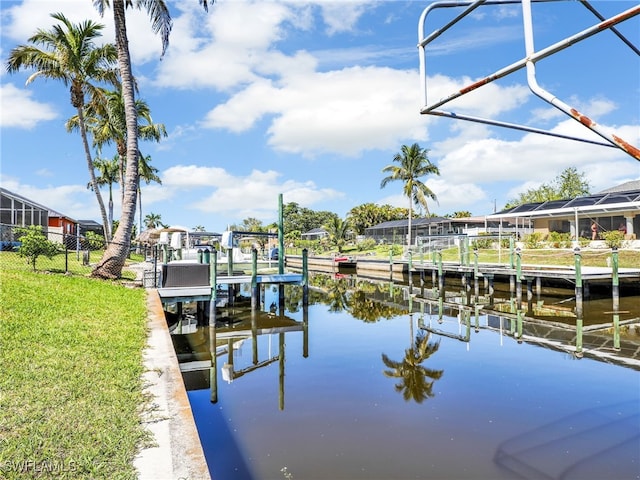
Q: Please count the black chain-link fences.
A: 1